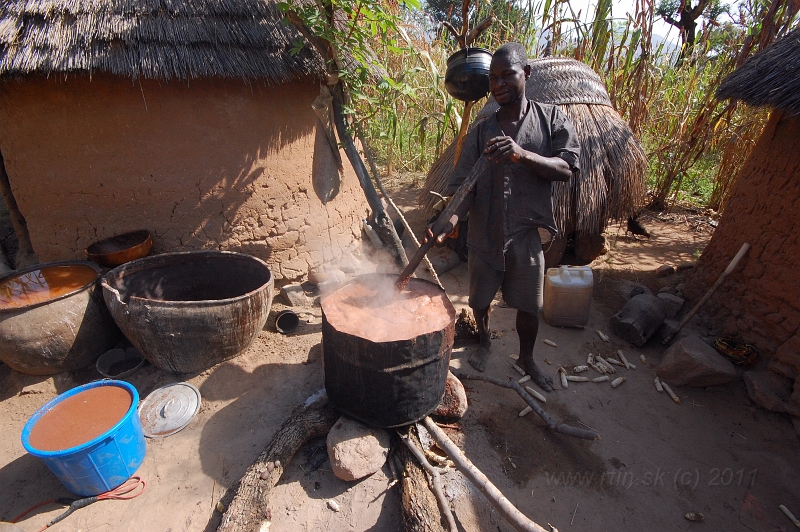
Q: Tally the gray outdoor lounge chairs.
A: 0